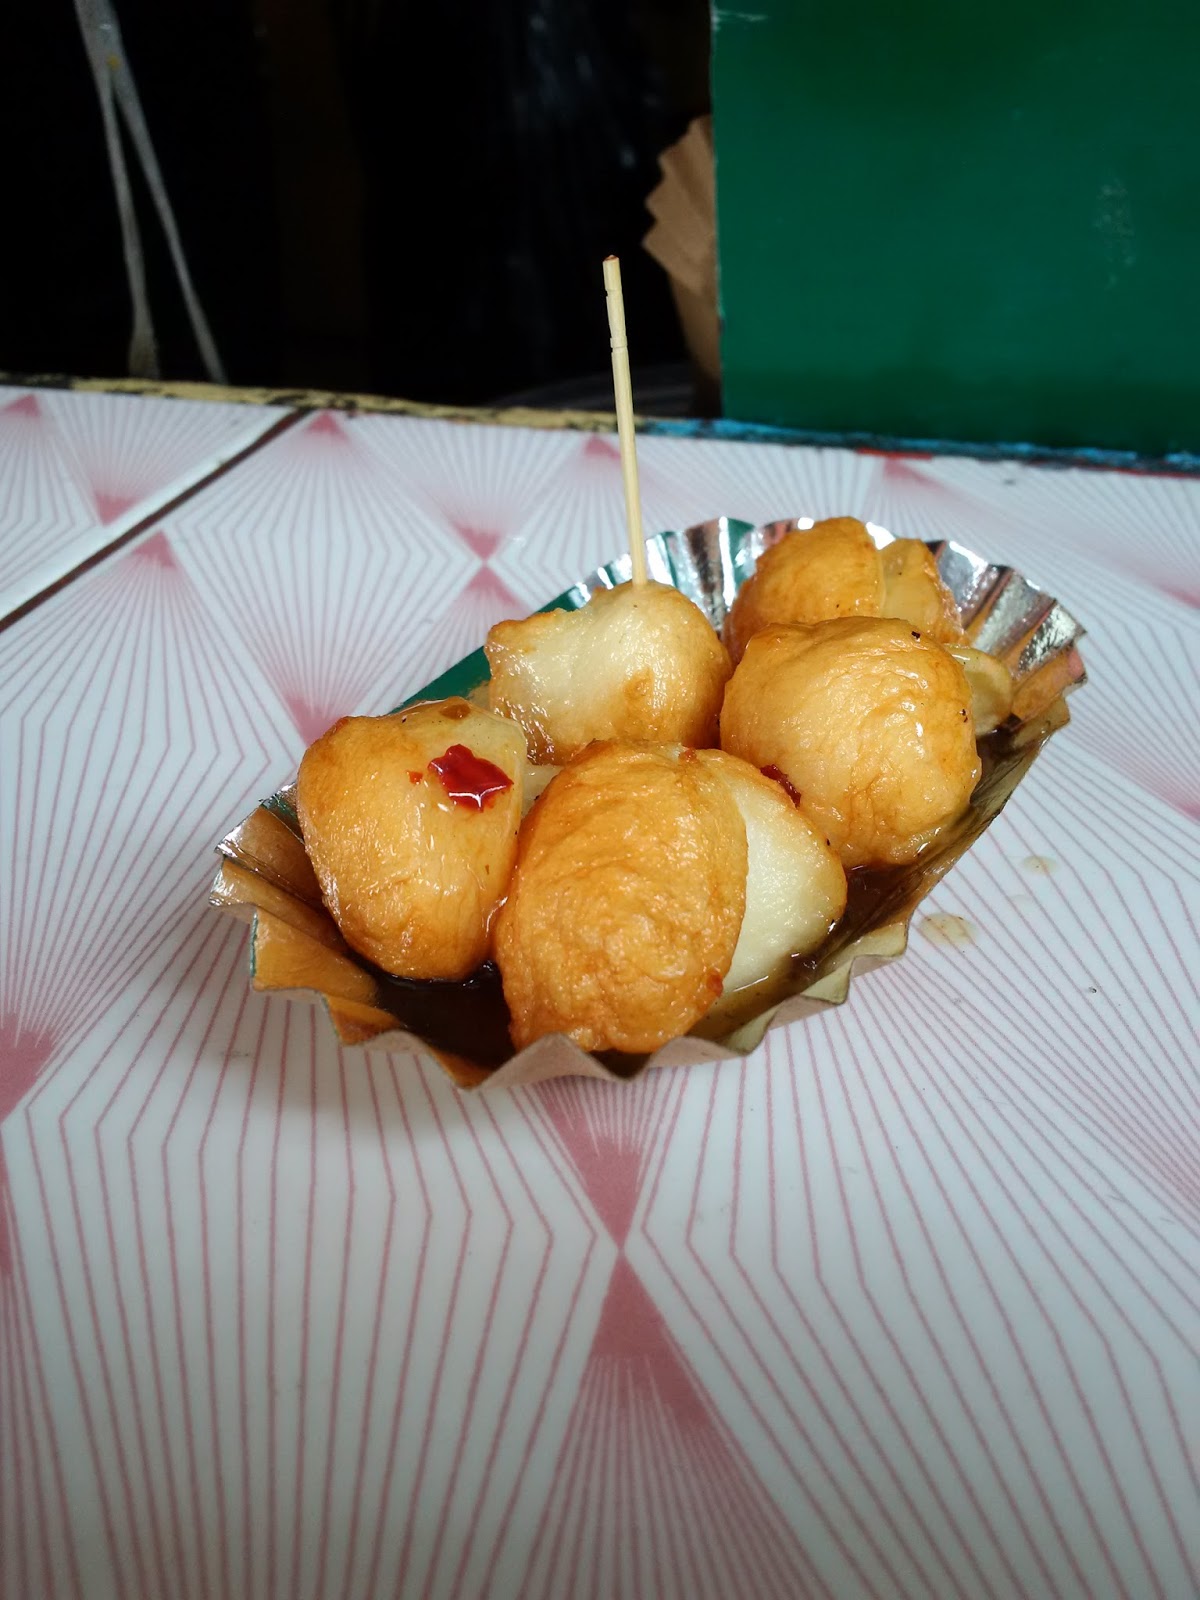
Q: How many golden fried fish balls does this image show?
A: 5